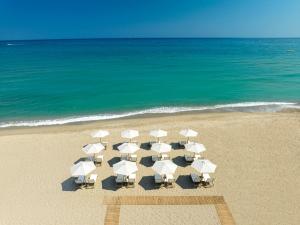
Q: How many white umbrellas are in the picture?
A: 12